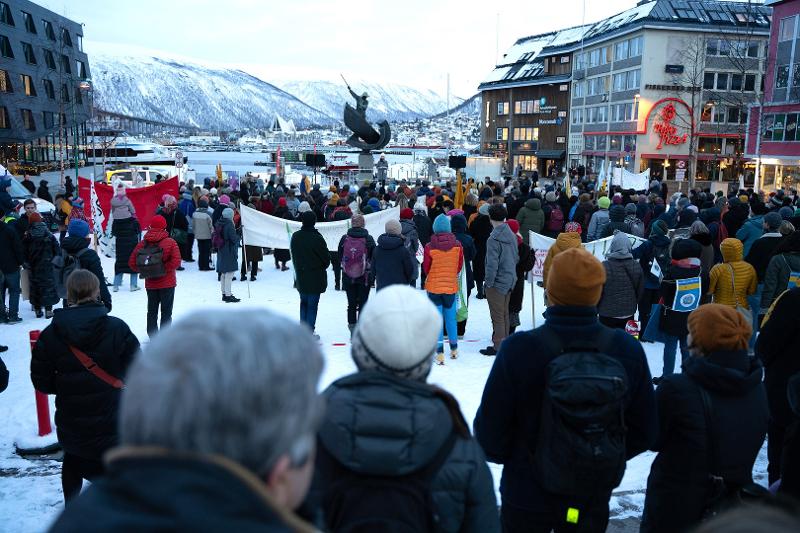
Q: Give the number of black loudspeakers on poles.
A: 2